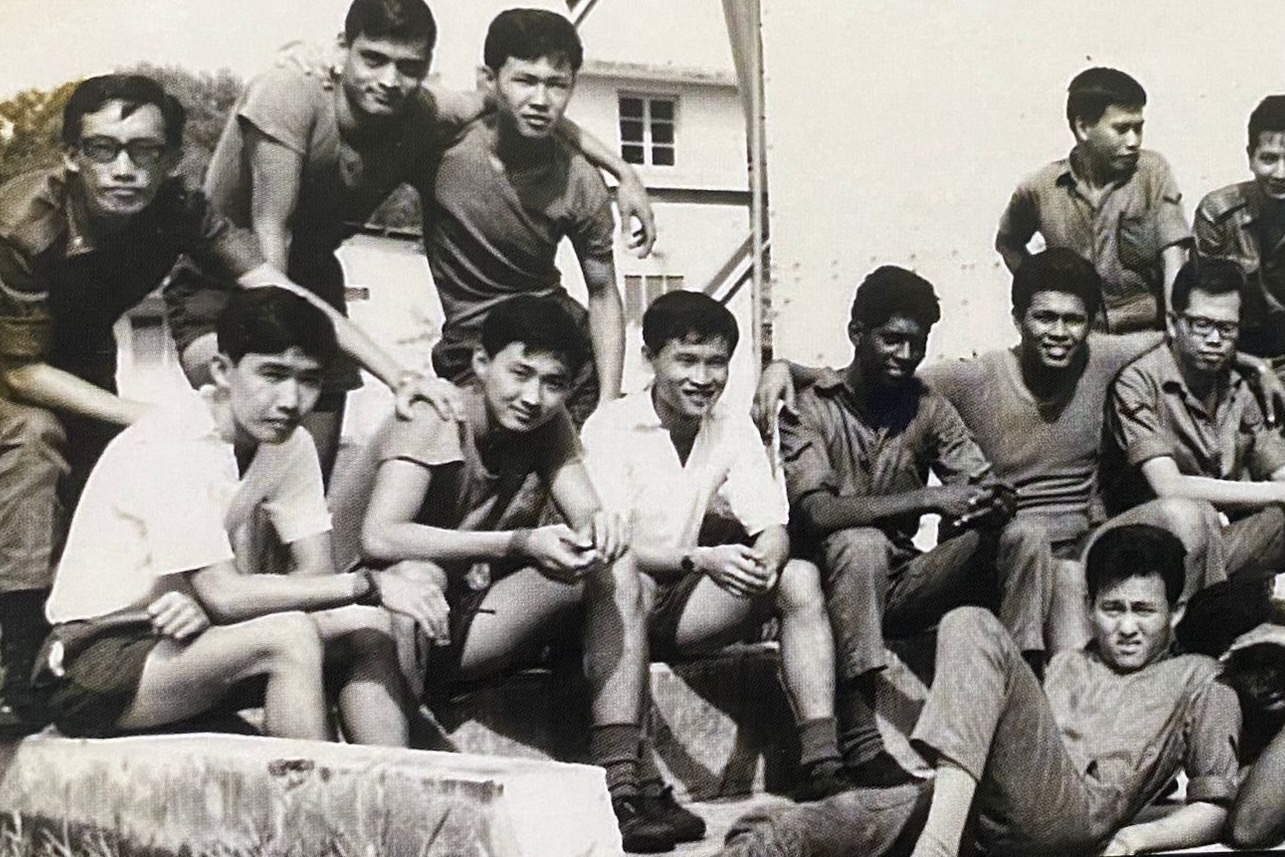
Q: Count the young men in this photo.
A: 12